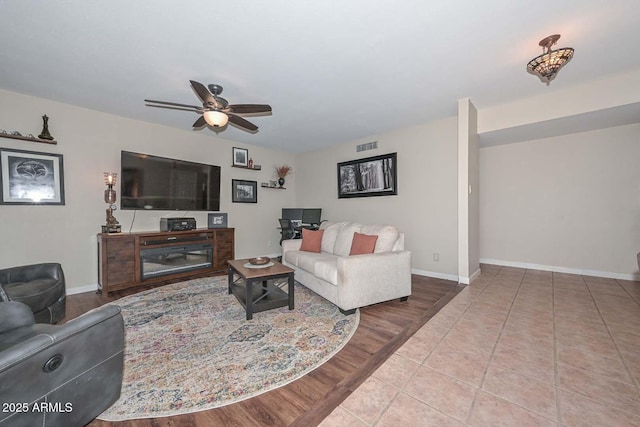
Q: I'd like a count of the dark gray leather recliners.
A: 2